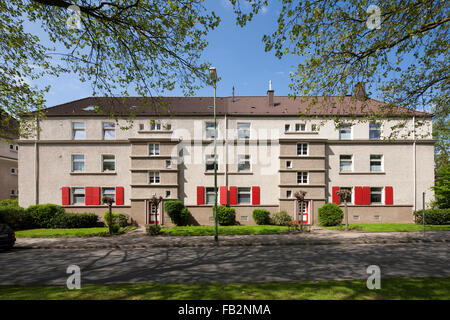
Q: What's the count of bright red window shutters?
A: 12